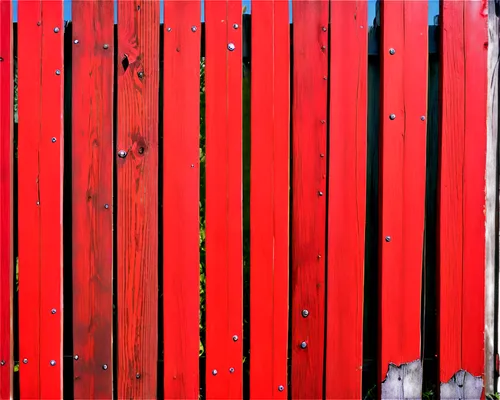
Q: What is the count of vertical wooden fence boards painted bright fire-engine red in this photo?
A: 11